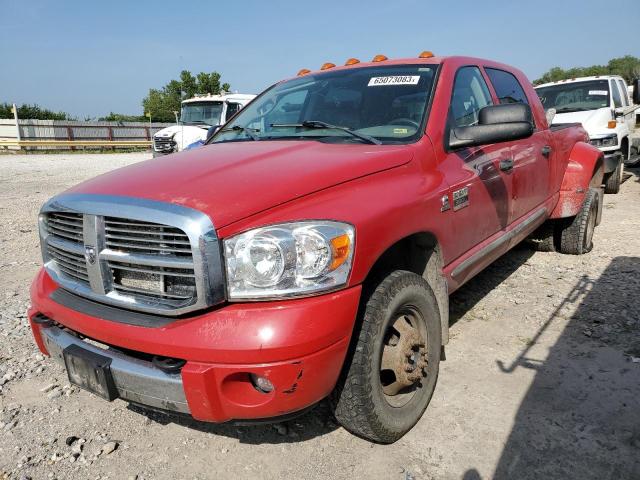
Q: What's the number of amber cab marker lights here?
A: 5